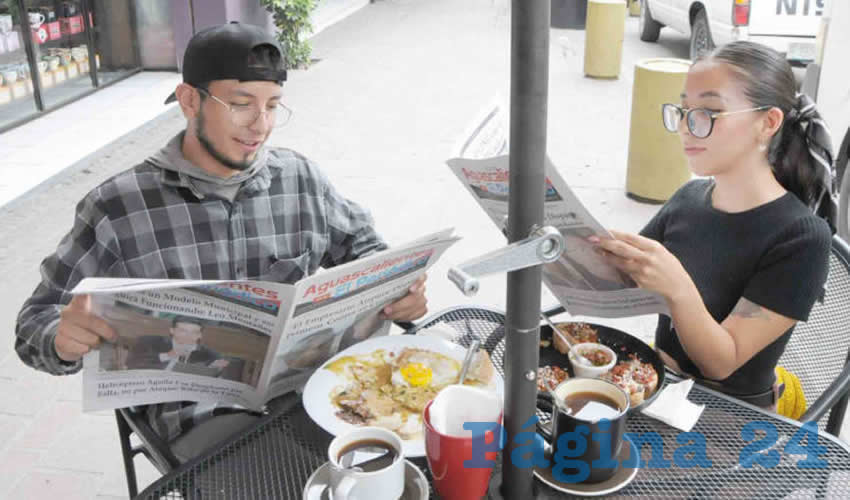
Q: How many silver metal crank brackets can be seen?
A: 1